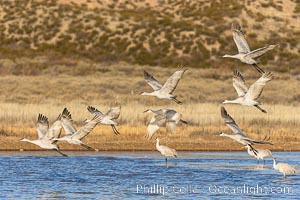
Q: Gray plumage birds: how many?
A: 11